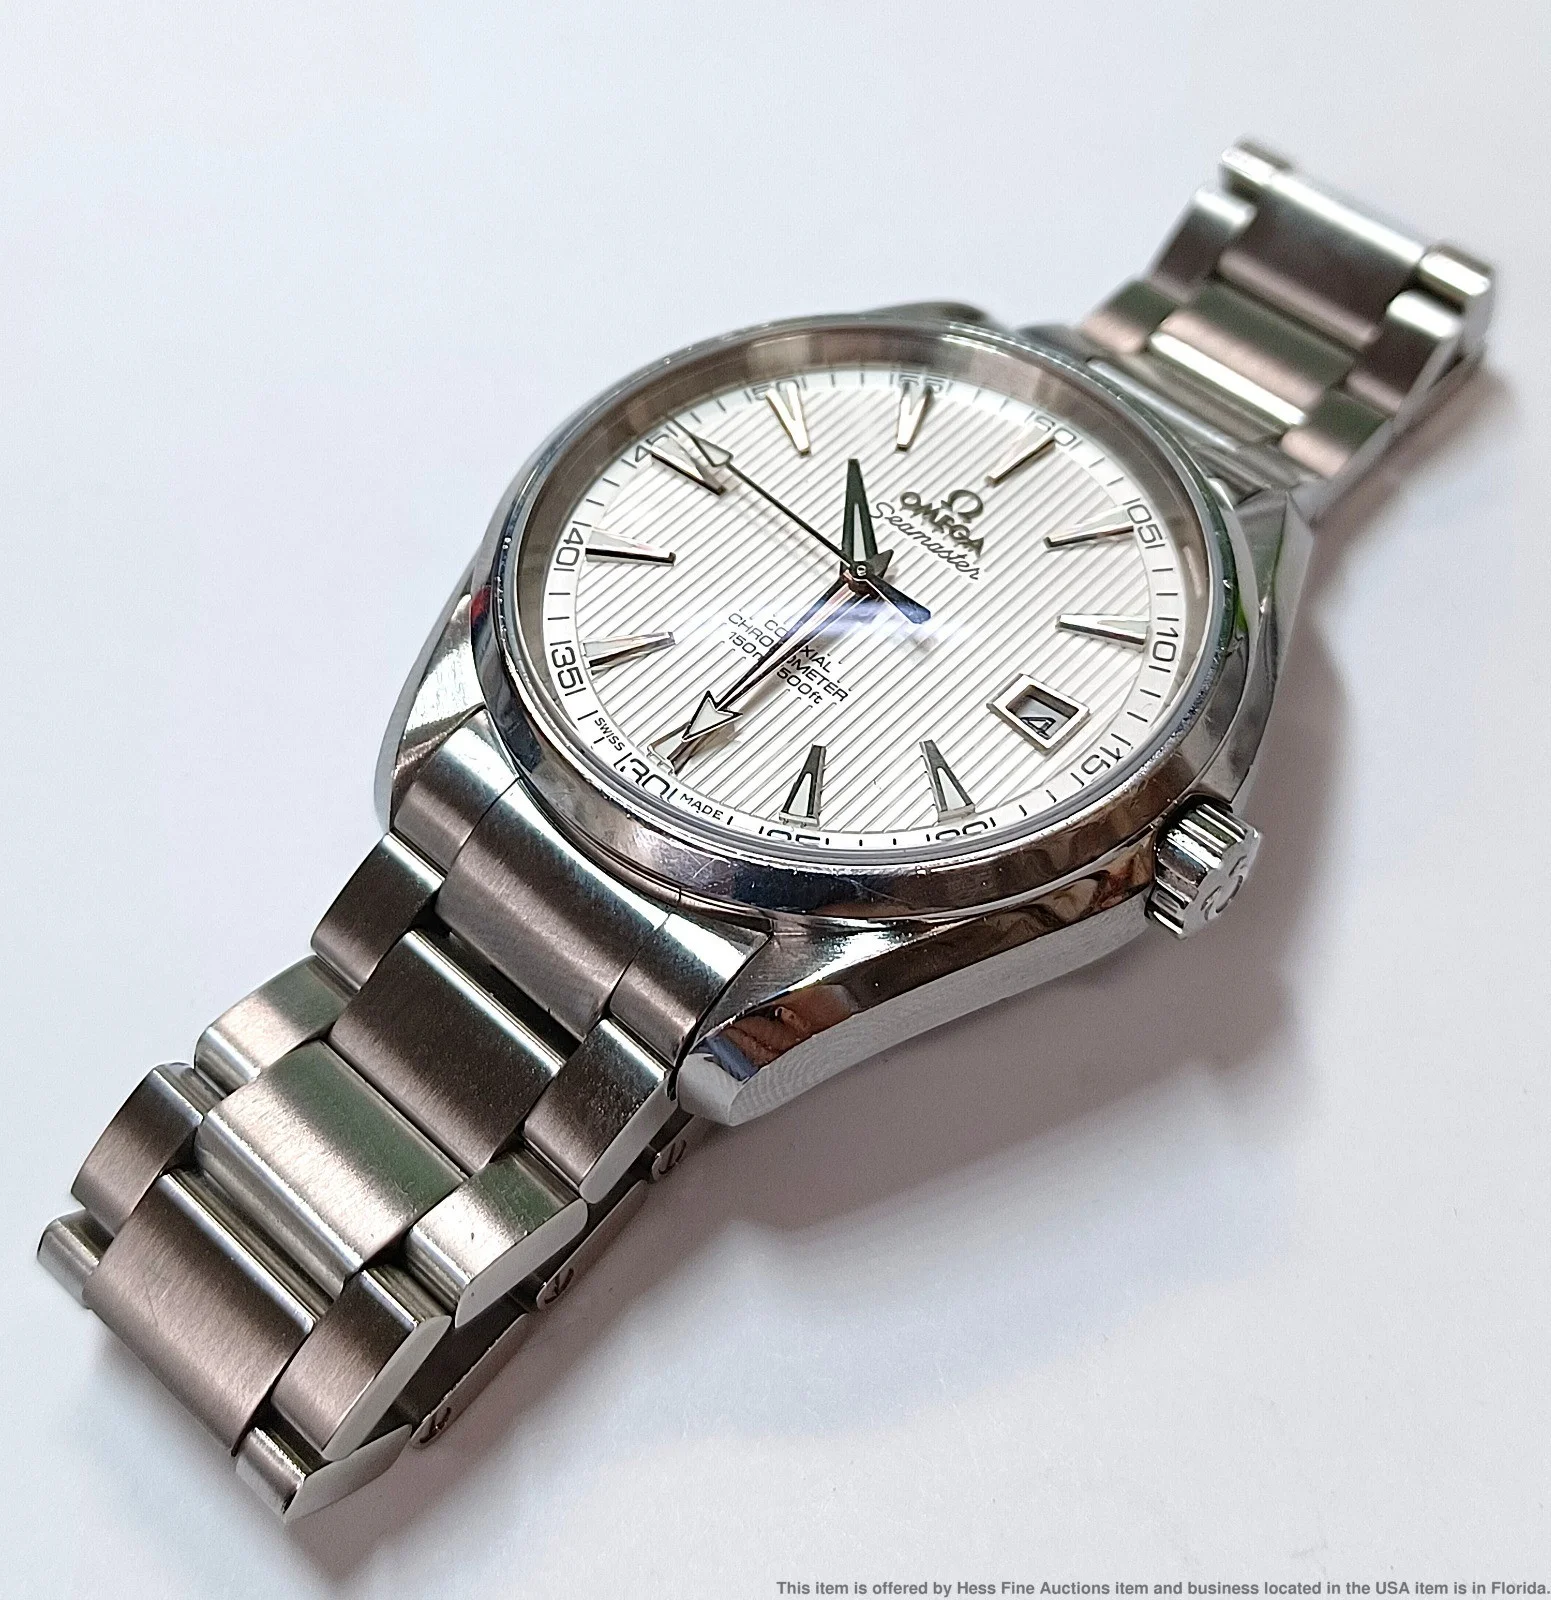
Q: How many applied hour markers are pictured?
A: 11